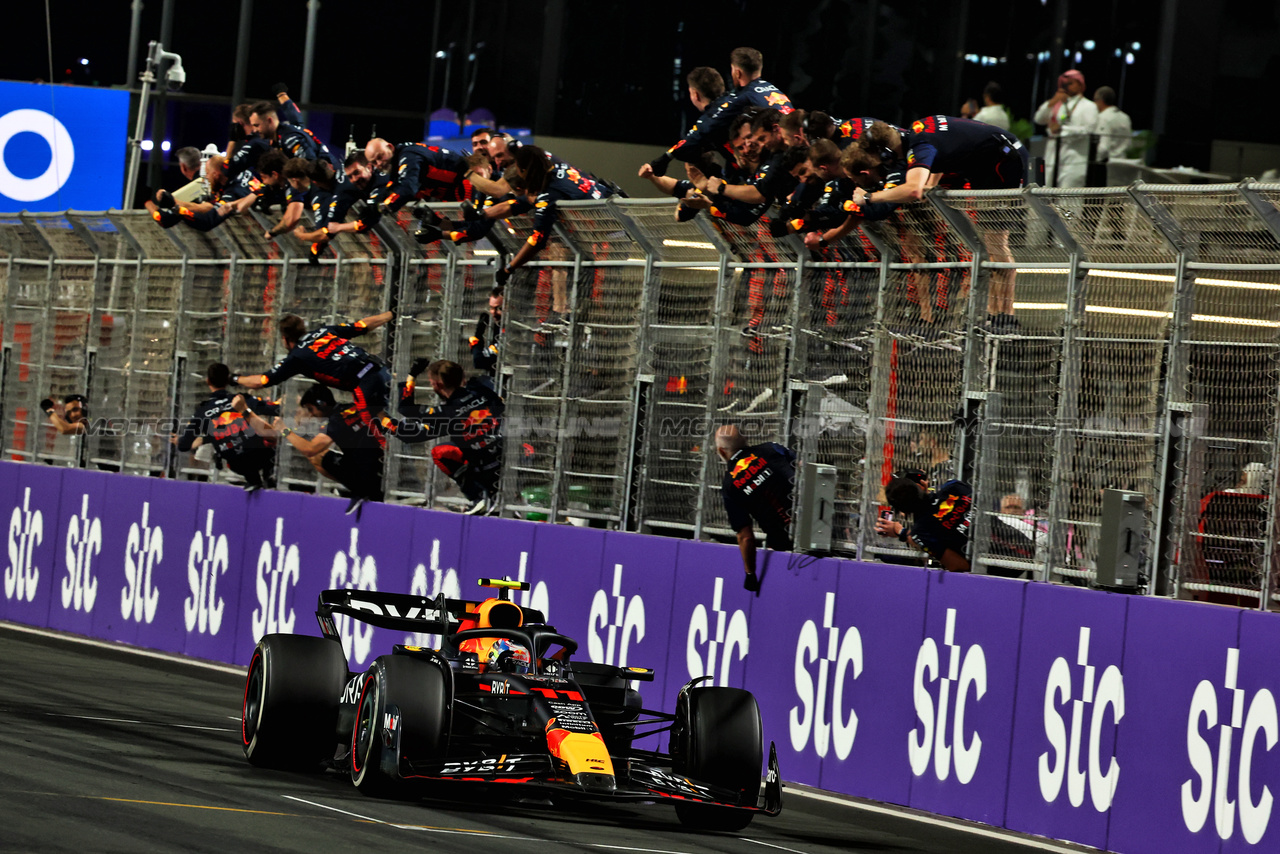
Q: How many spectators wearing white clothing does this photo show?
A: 3